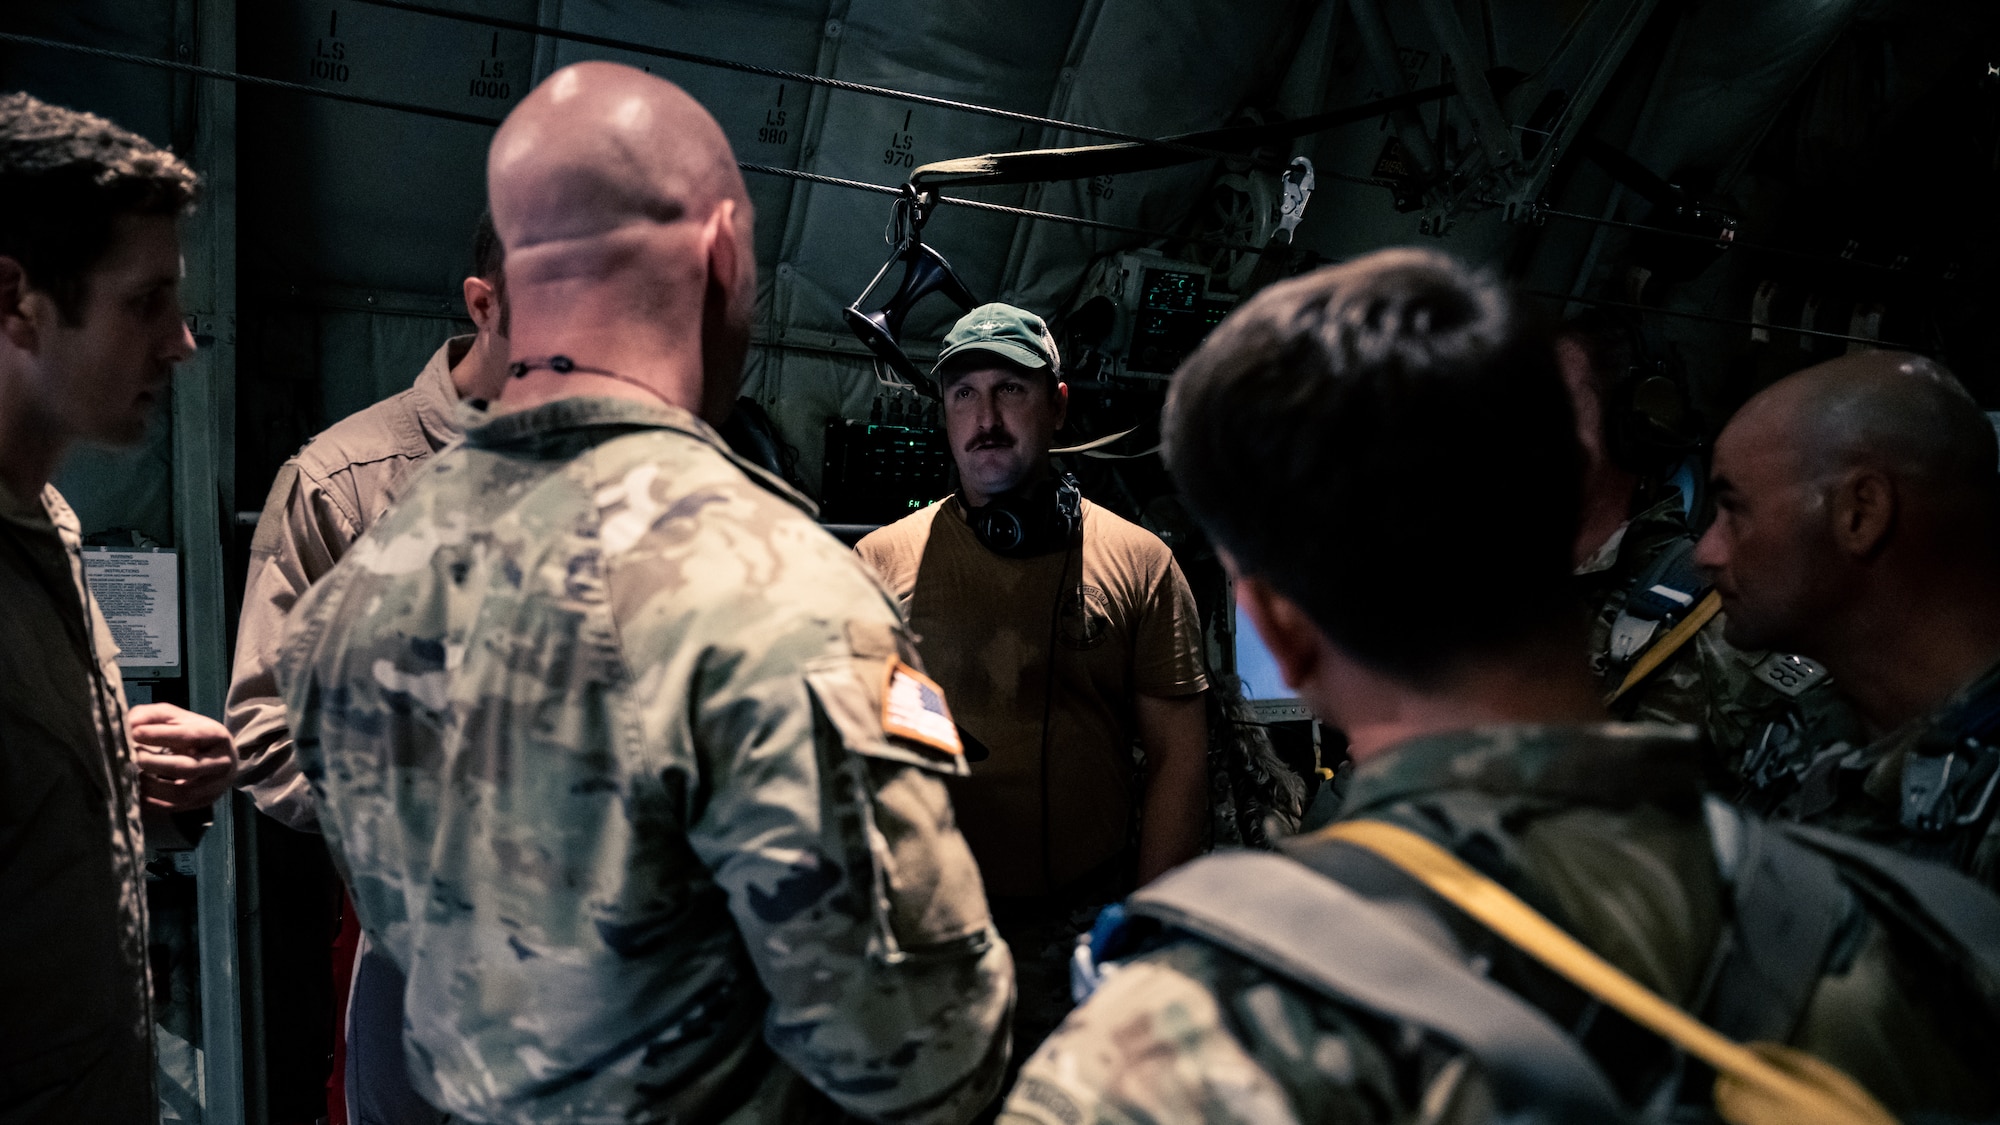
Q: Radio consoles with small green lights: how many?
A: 2